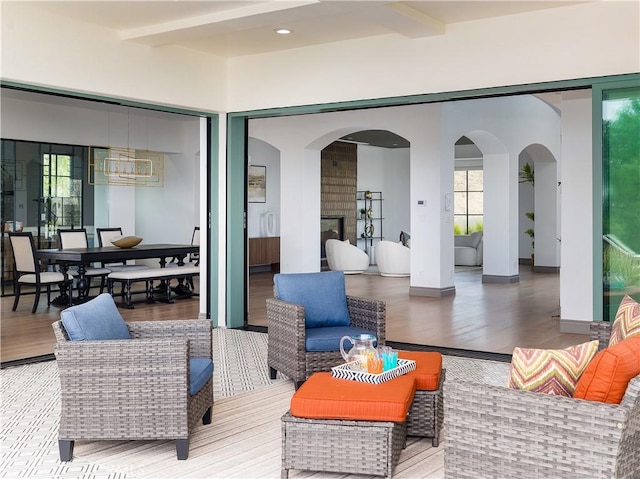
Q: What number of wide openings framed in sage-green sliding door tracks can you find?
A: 2